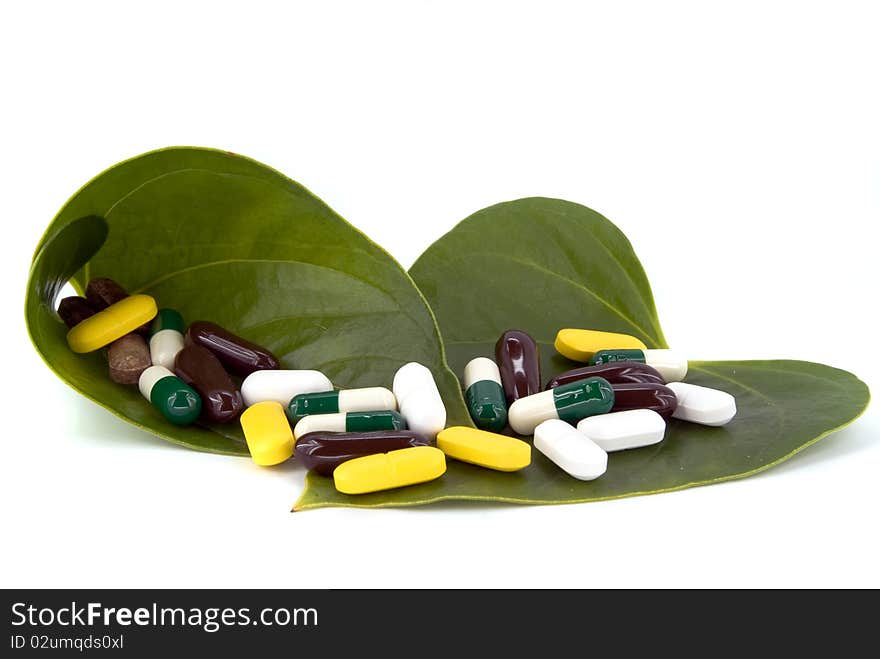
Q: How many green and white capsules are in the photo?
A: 7